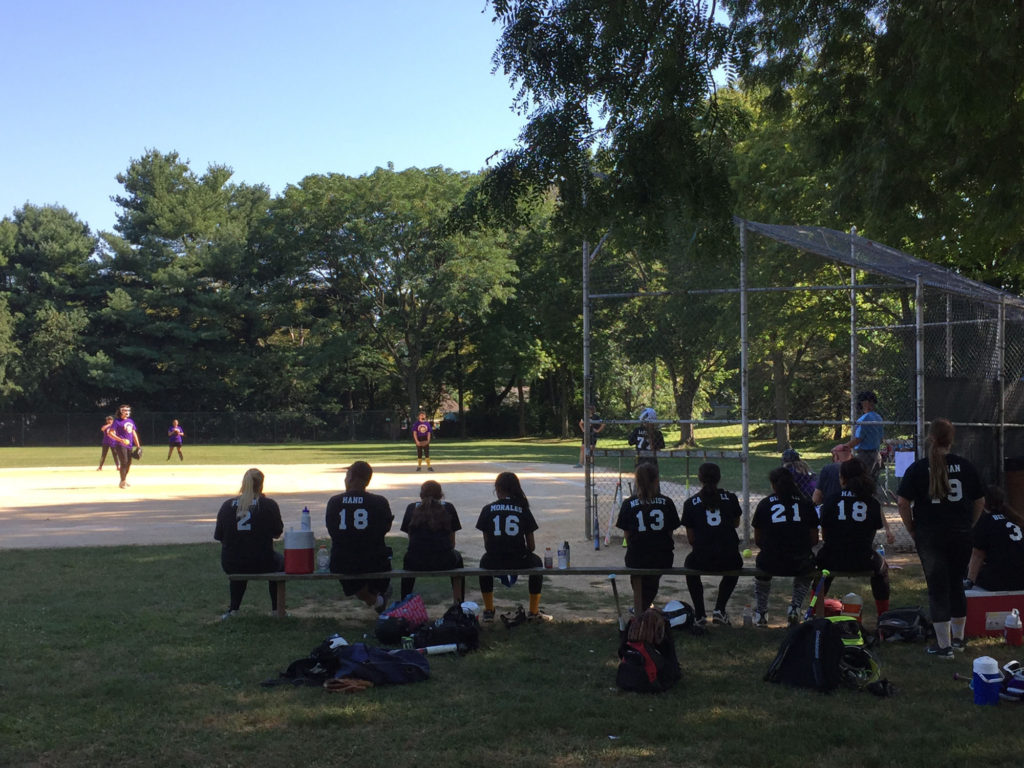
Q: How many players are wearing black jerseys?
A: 11